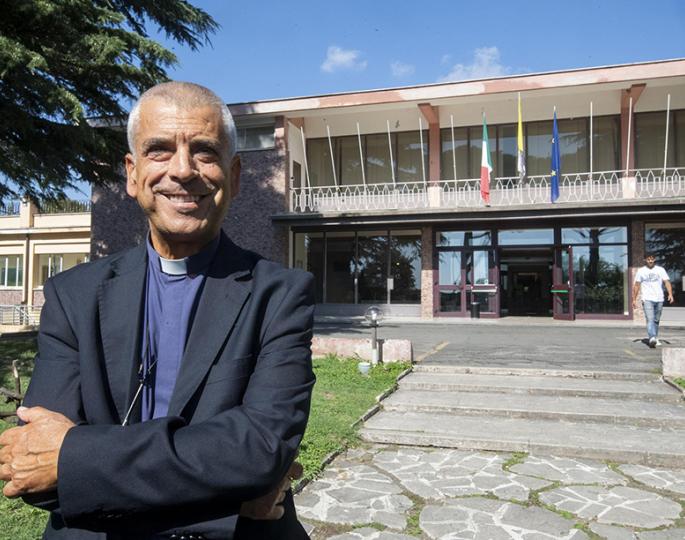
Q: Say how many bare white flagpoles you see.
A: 9